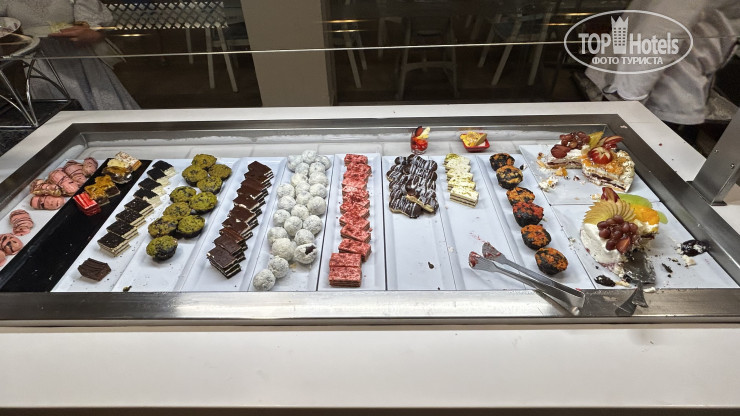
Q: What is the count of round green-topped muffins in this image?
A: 10